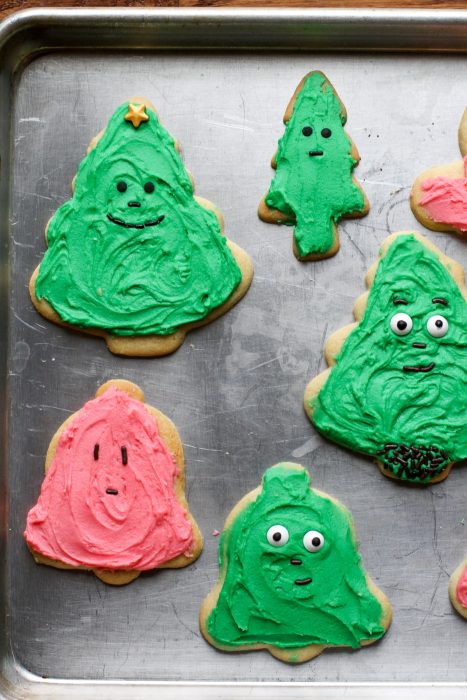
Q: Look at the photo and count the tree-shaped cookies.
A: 3